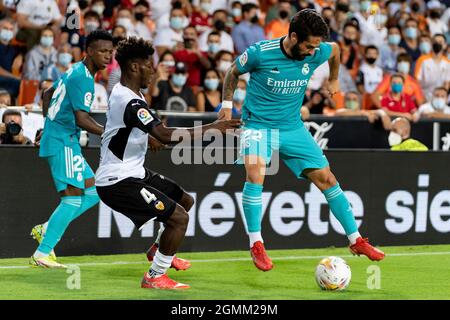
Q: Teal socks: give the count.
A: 4